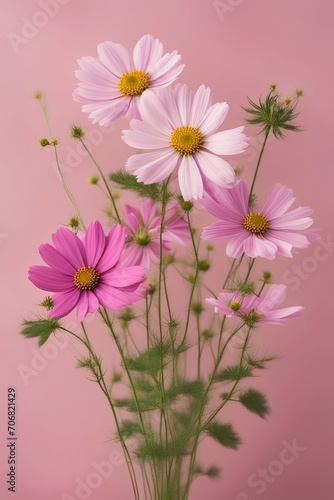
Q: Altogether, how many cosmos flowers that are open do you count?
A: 6